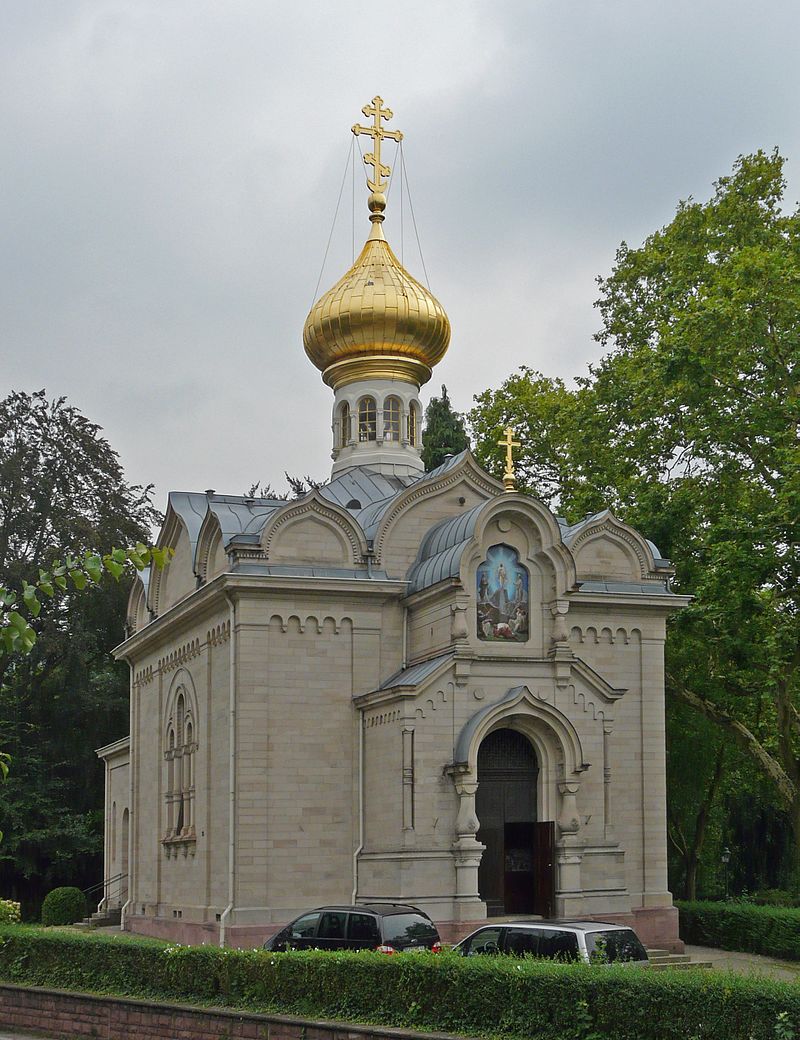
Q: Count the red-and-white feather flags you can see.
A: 0